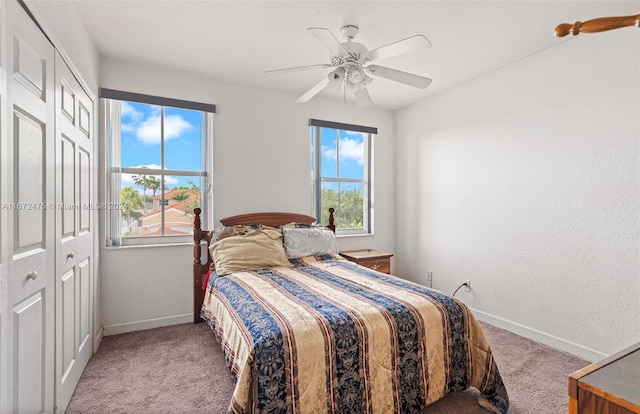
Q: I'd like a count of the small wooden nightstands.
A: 1